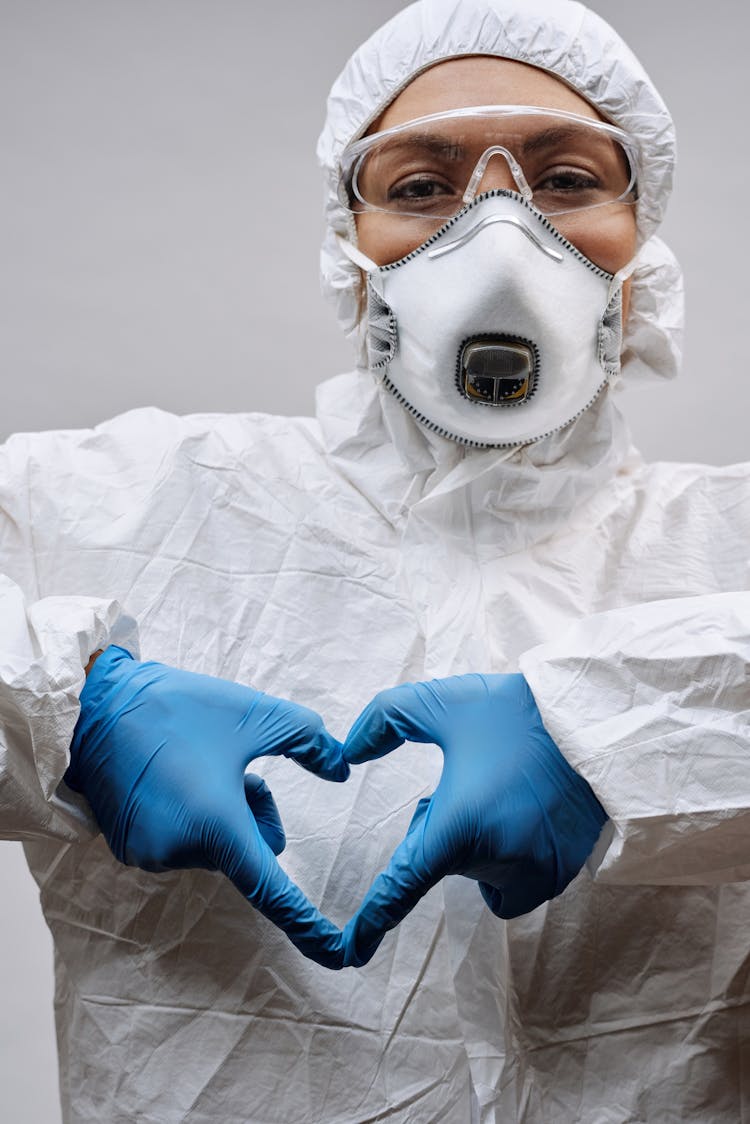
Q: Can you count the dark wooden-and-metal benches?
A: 0